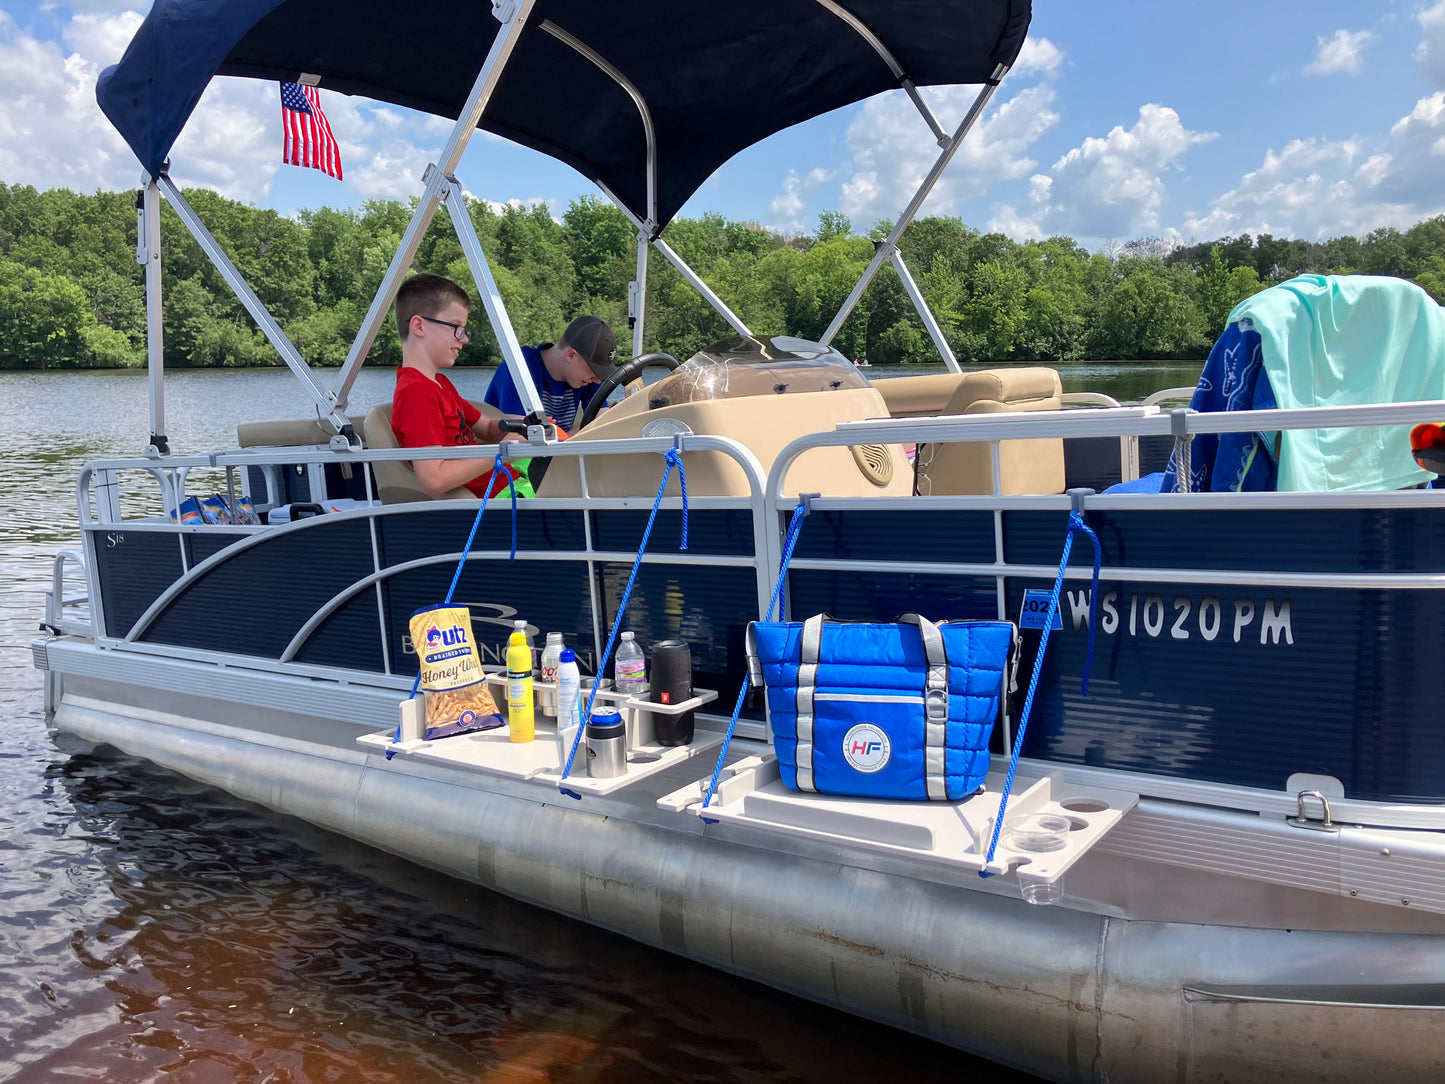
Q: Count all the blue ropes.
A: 4